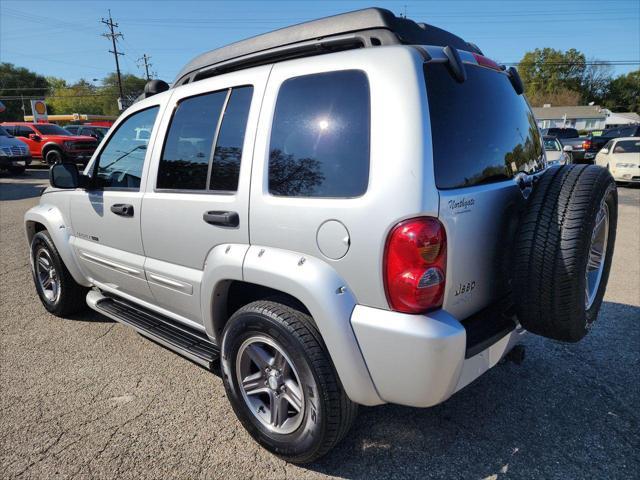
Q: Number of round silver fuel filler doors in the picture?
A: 1